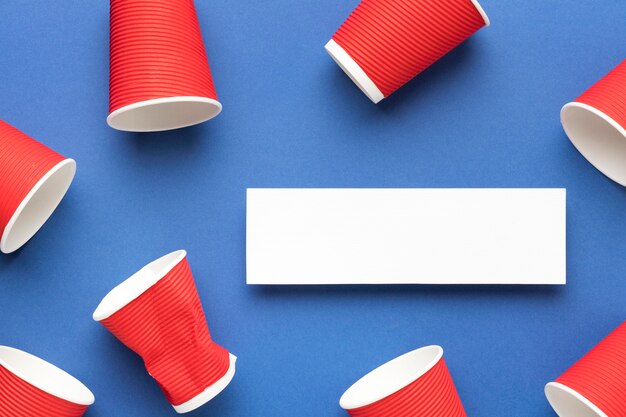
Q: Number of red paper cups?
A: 8